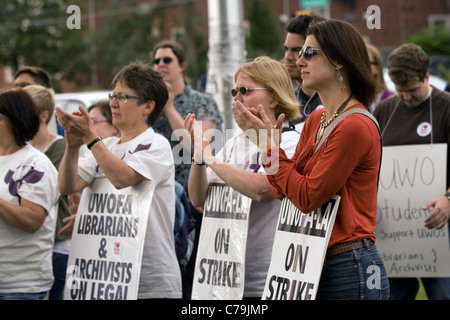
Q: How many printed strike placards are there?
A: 3